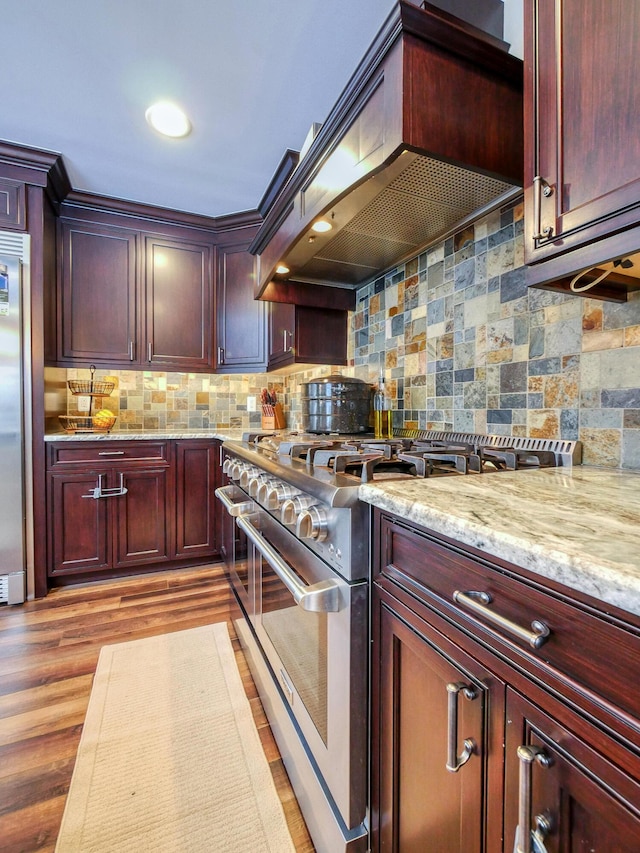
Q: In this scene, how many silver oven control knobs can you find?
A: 9